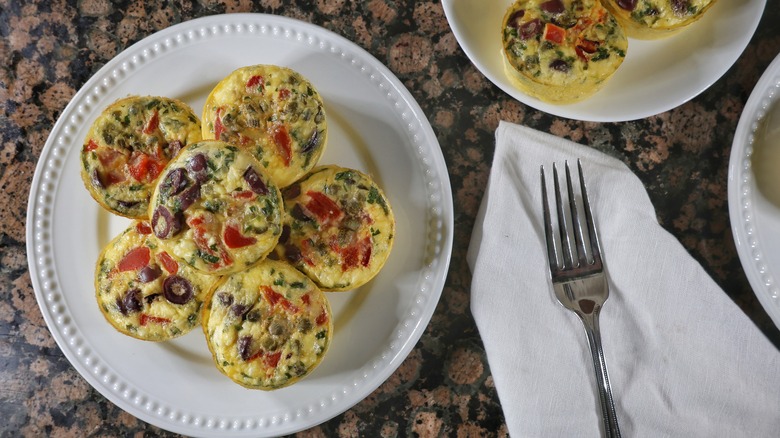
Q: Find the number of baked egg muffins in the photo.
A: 8